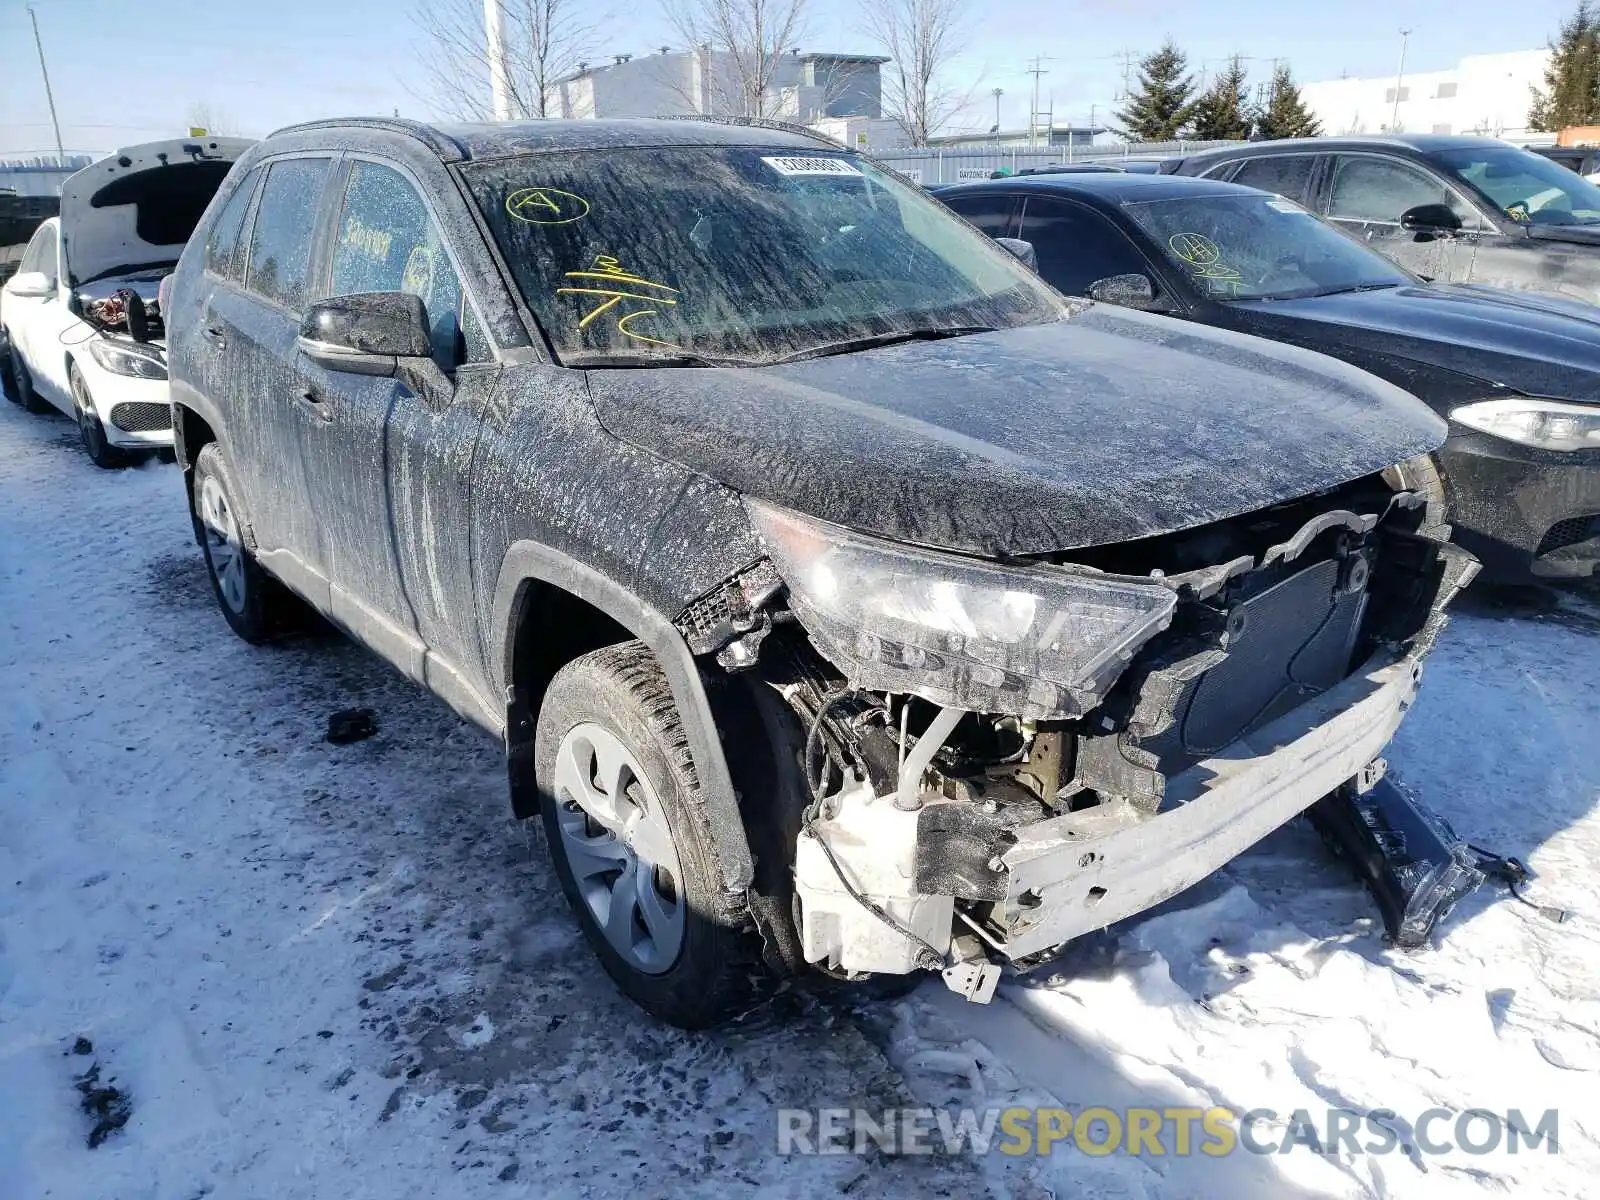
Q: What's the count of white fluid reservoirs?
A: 1